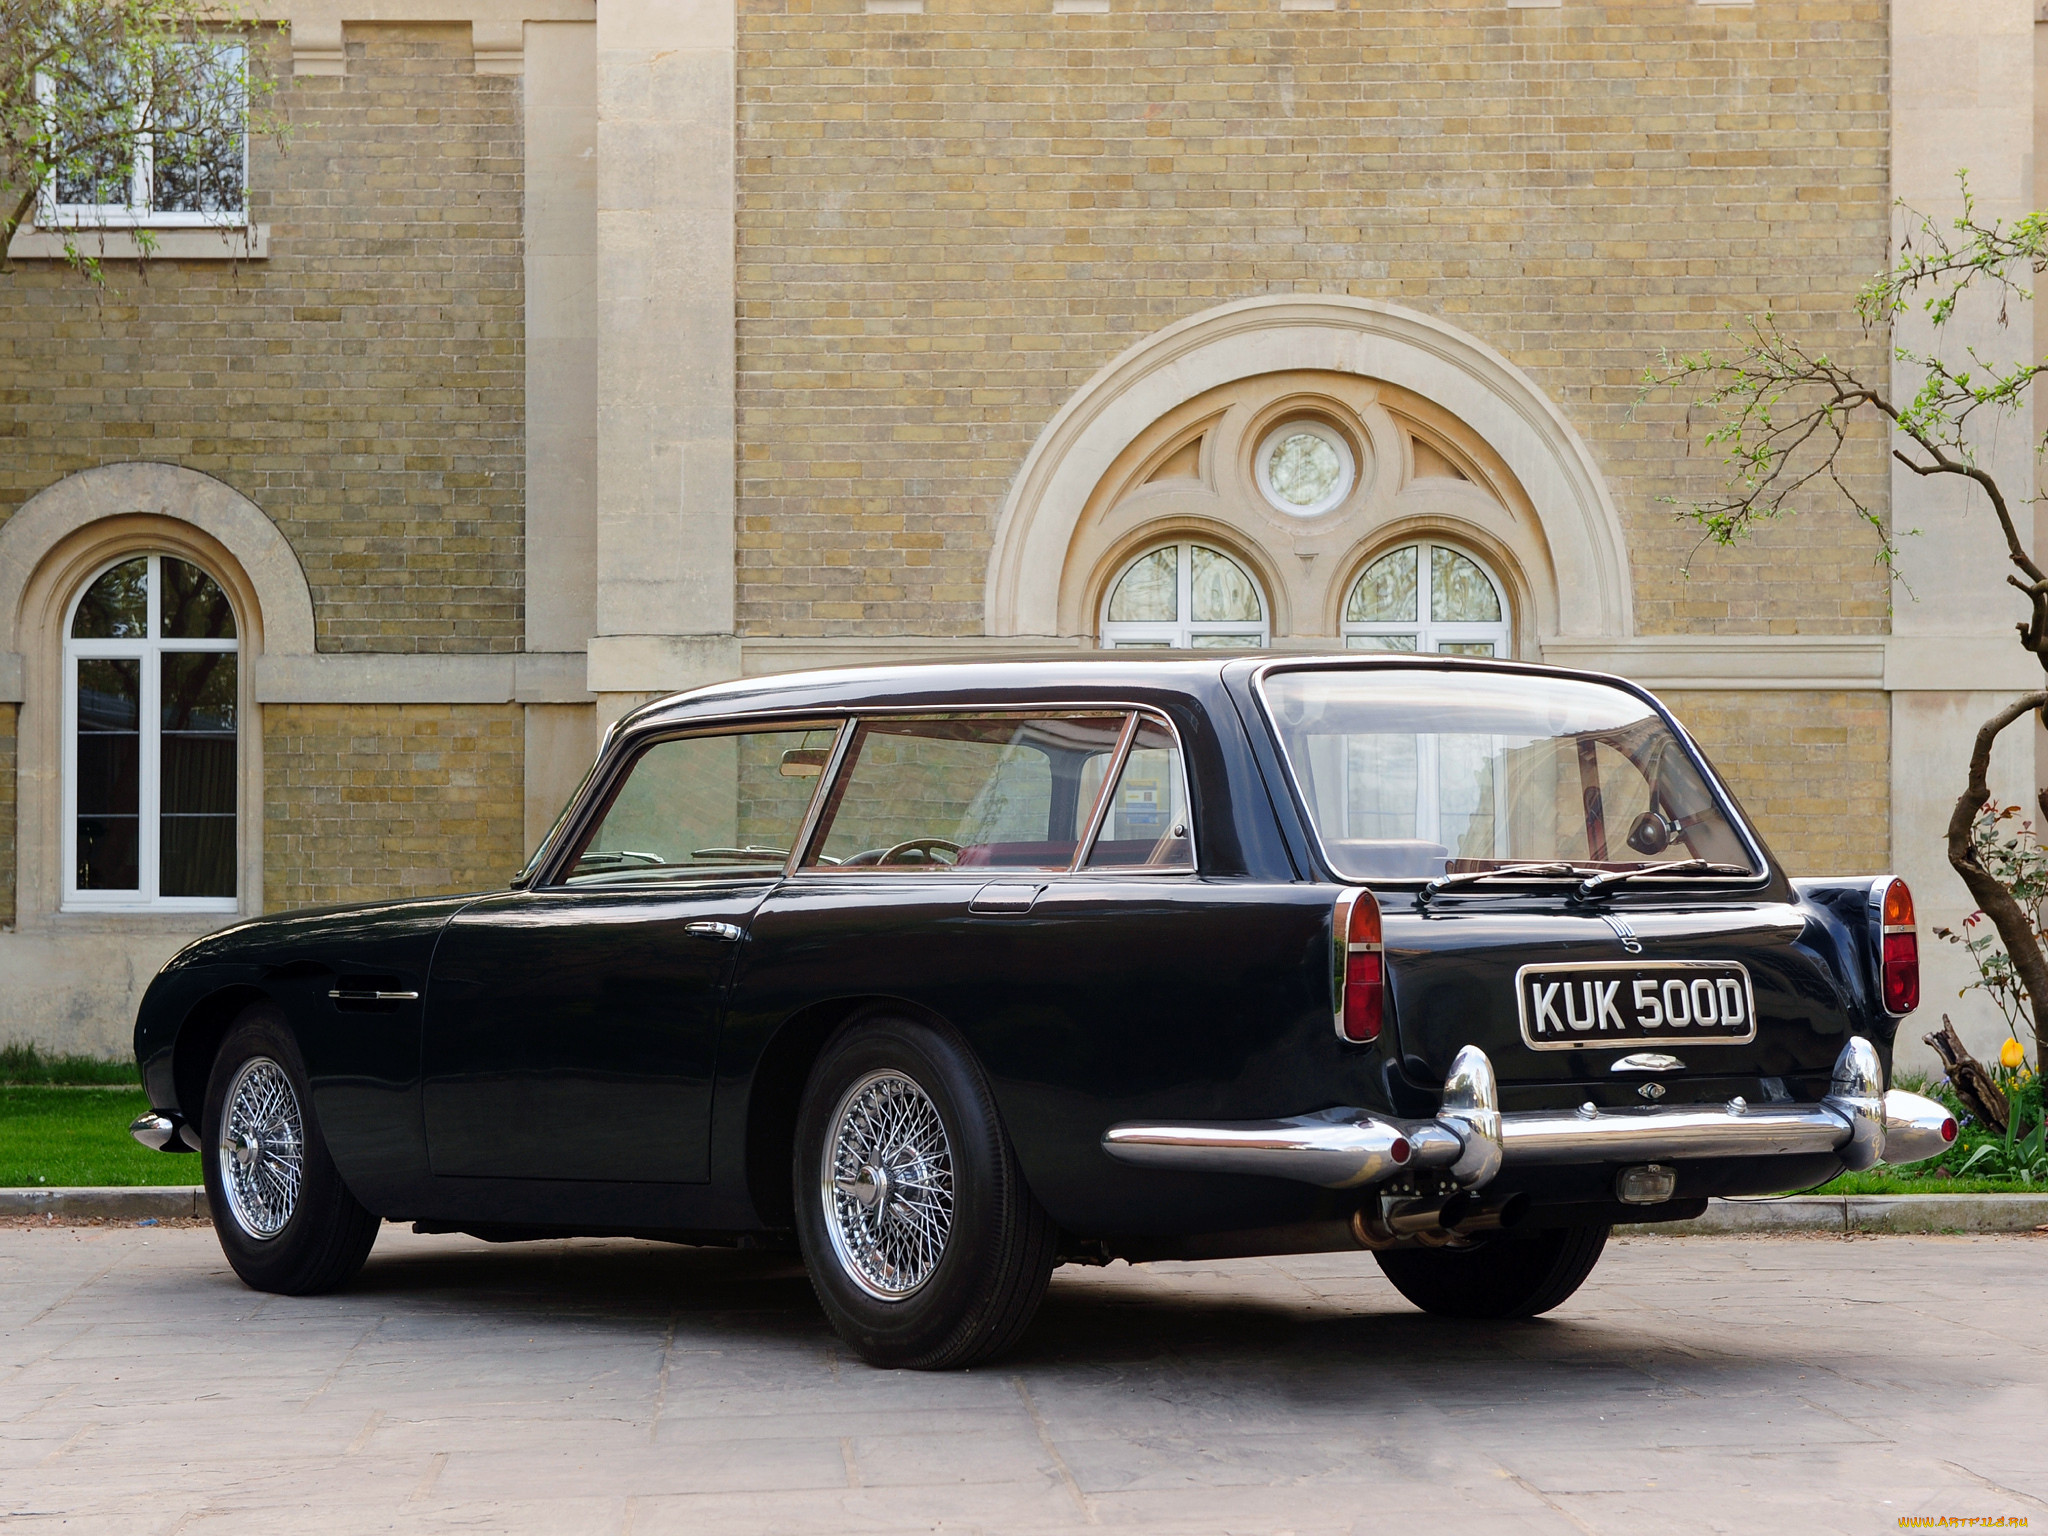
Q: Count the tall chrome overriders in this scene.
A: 2